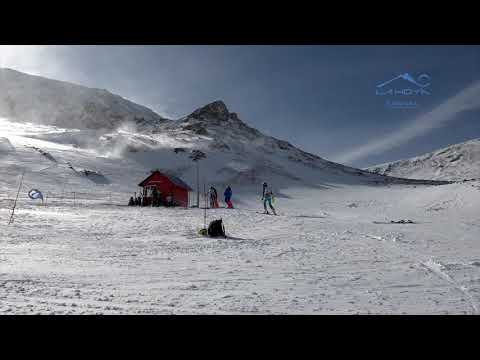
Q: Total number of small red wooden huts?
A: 1